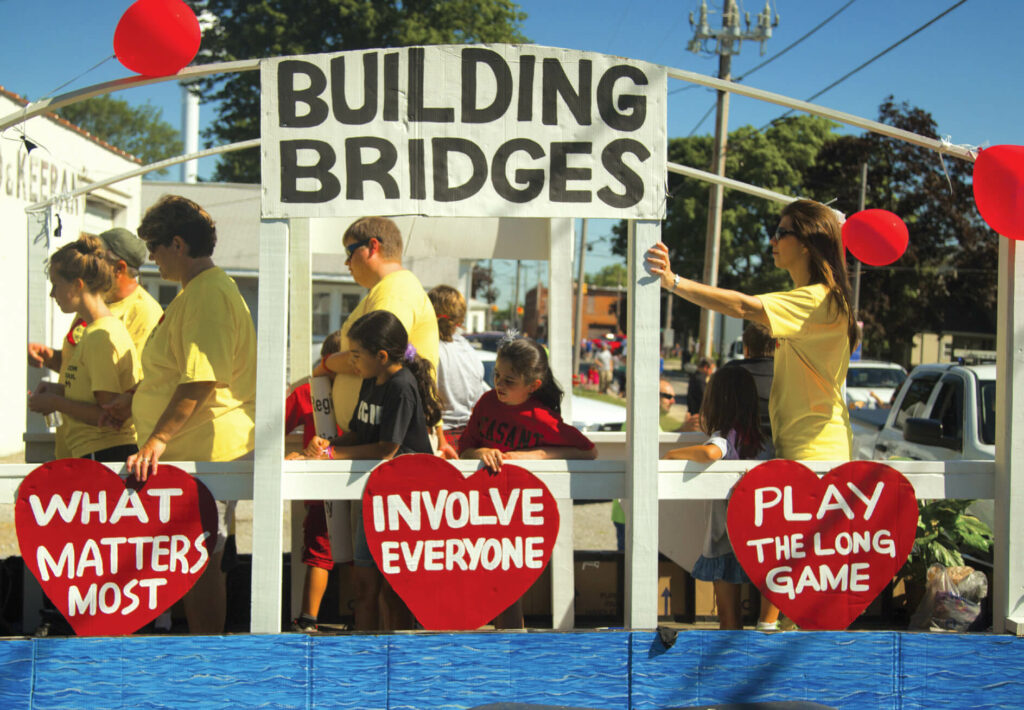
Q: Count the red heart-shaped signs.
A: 3